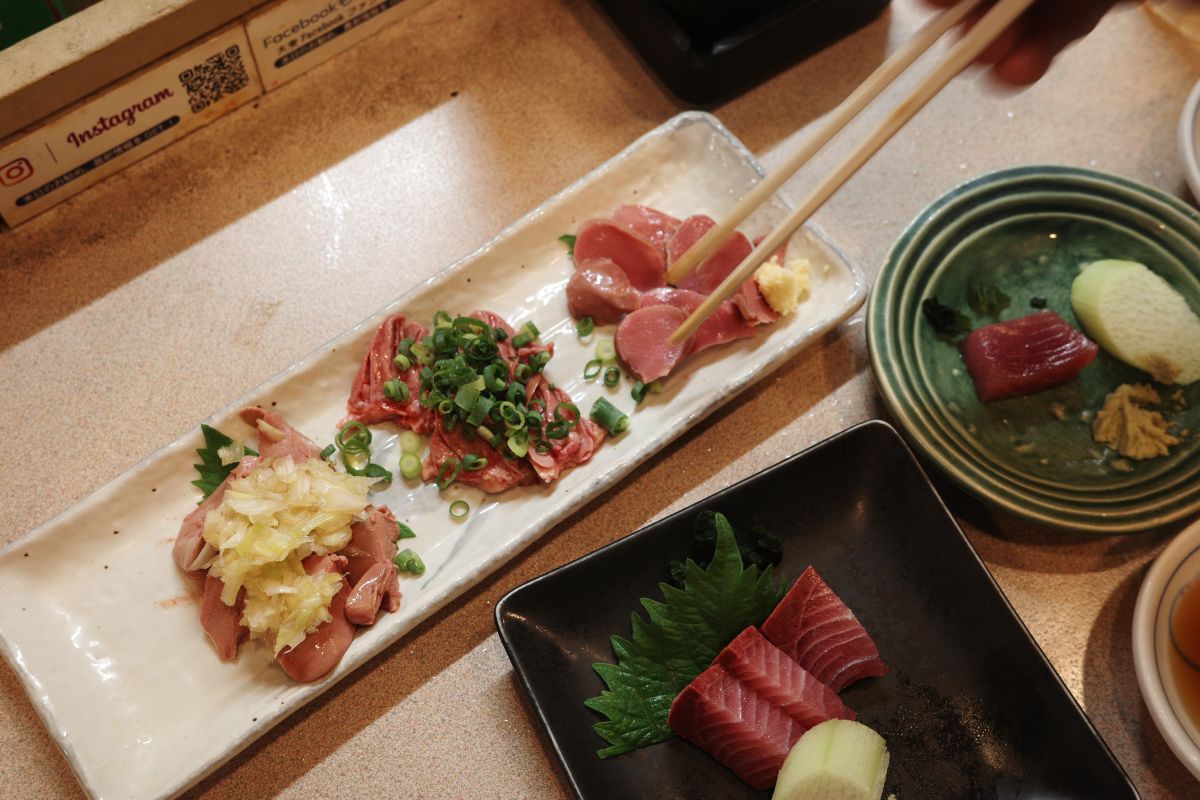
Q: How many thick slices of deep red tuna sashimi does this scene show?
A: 4